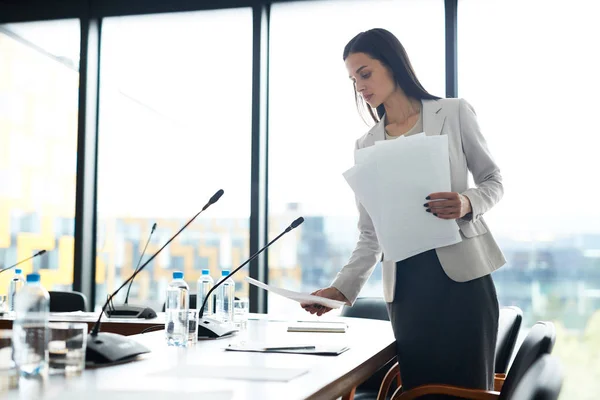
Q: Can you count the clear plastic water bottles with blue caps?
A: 5